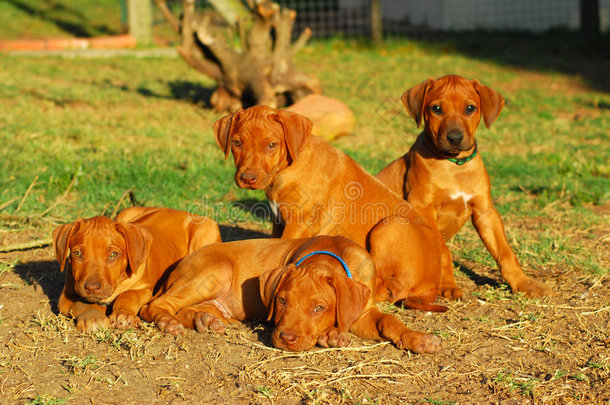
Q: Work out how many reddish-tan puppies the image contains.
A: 4